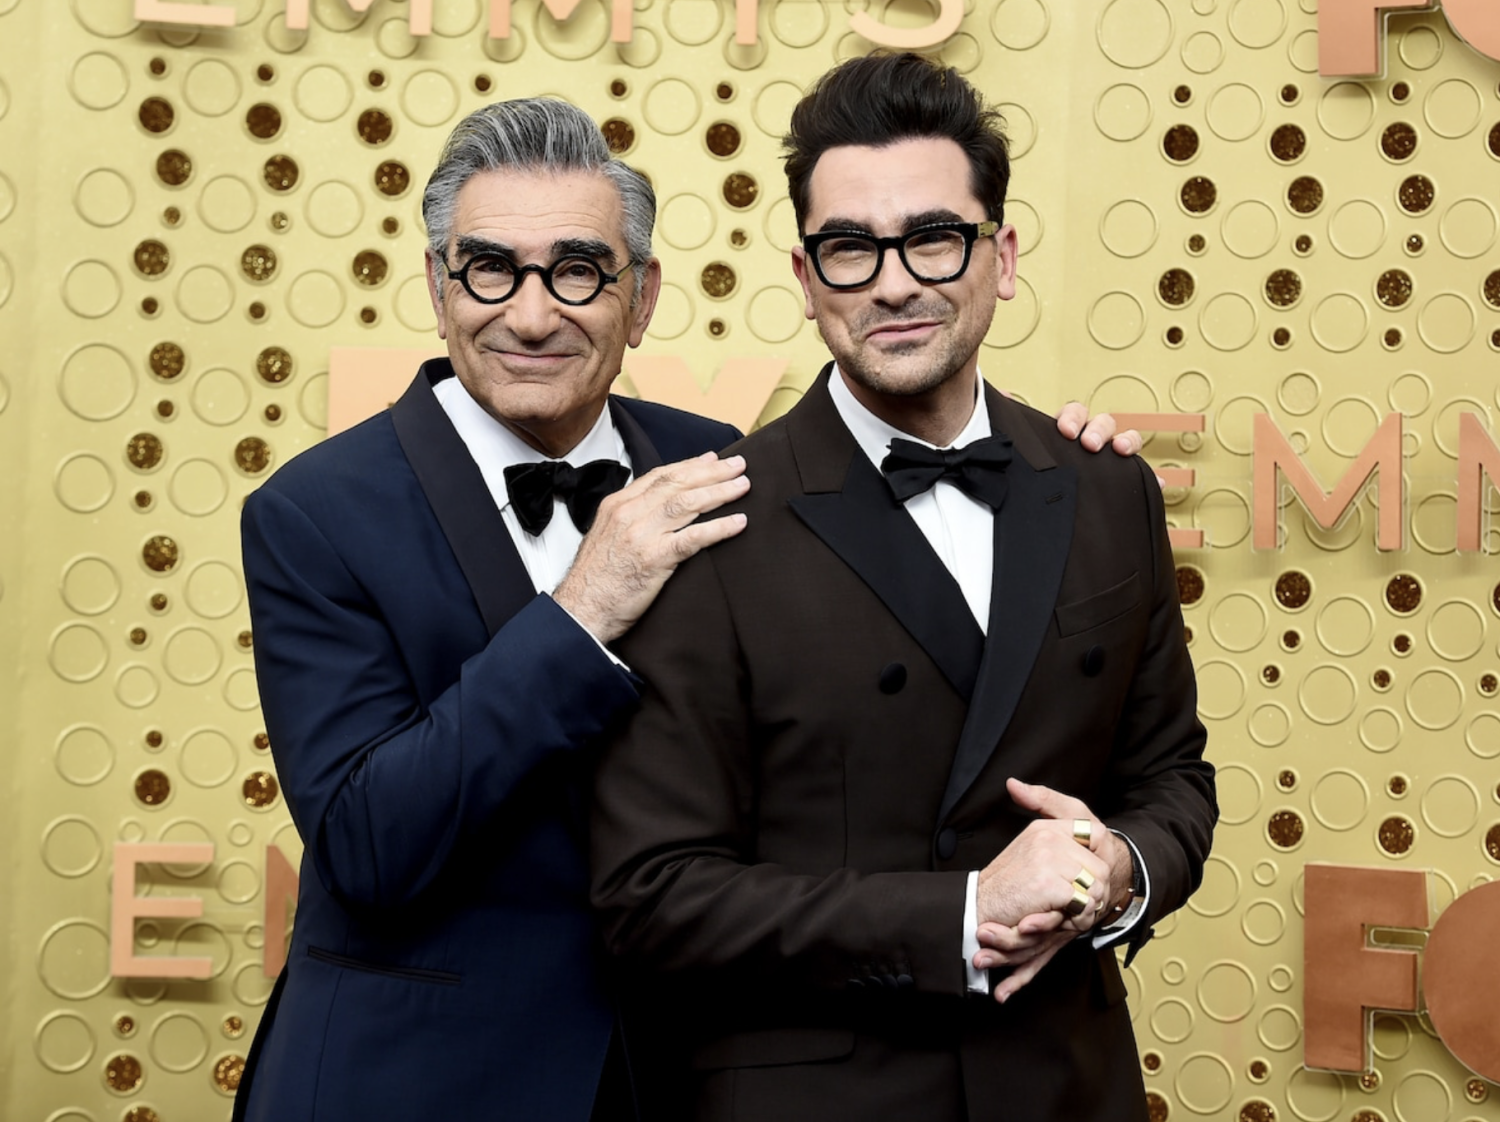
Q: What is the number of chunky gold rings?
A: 3